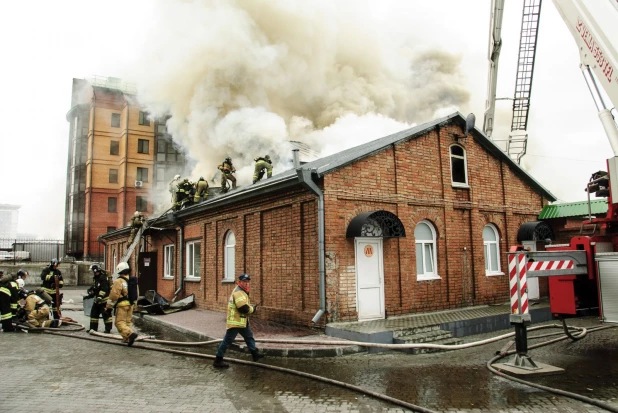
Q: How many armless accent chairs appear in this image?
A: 0